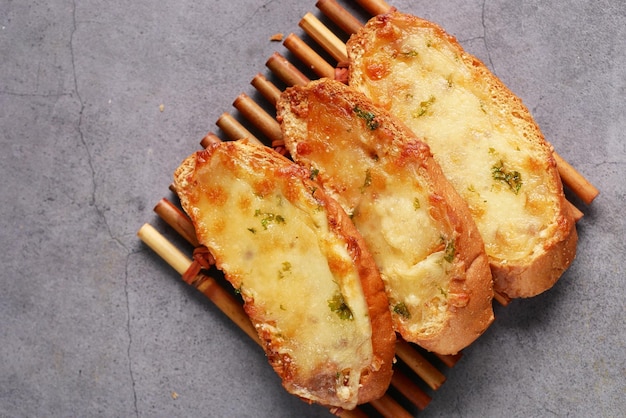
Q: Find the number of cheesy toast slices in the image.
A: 3